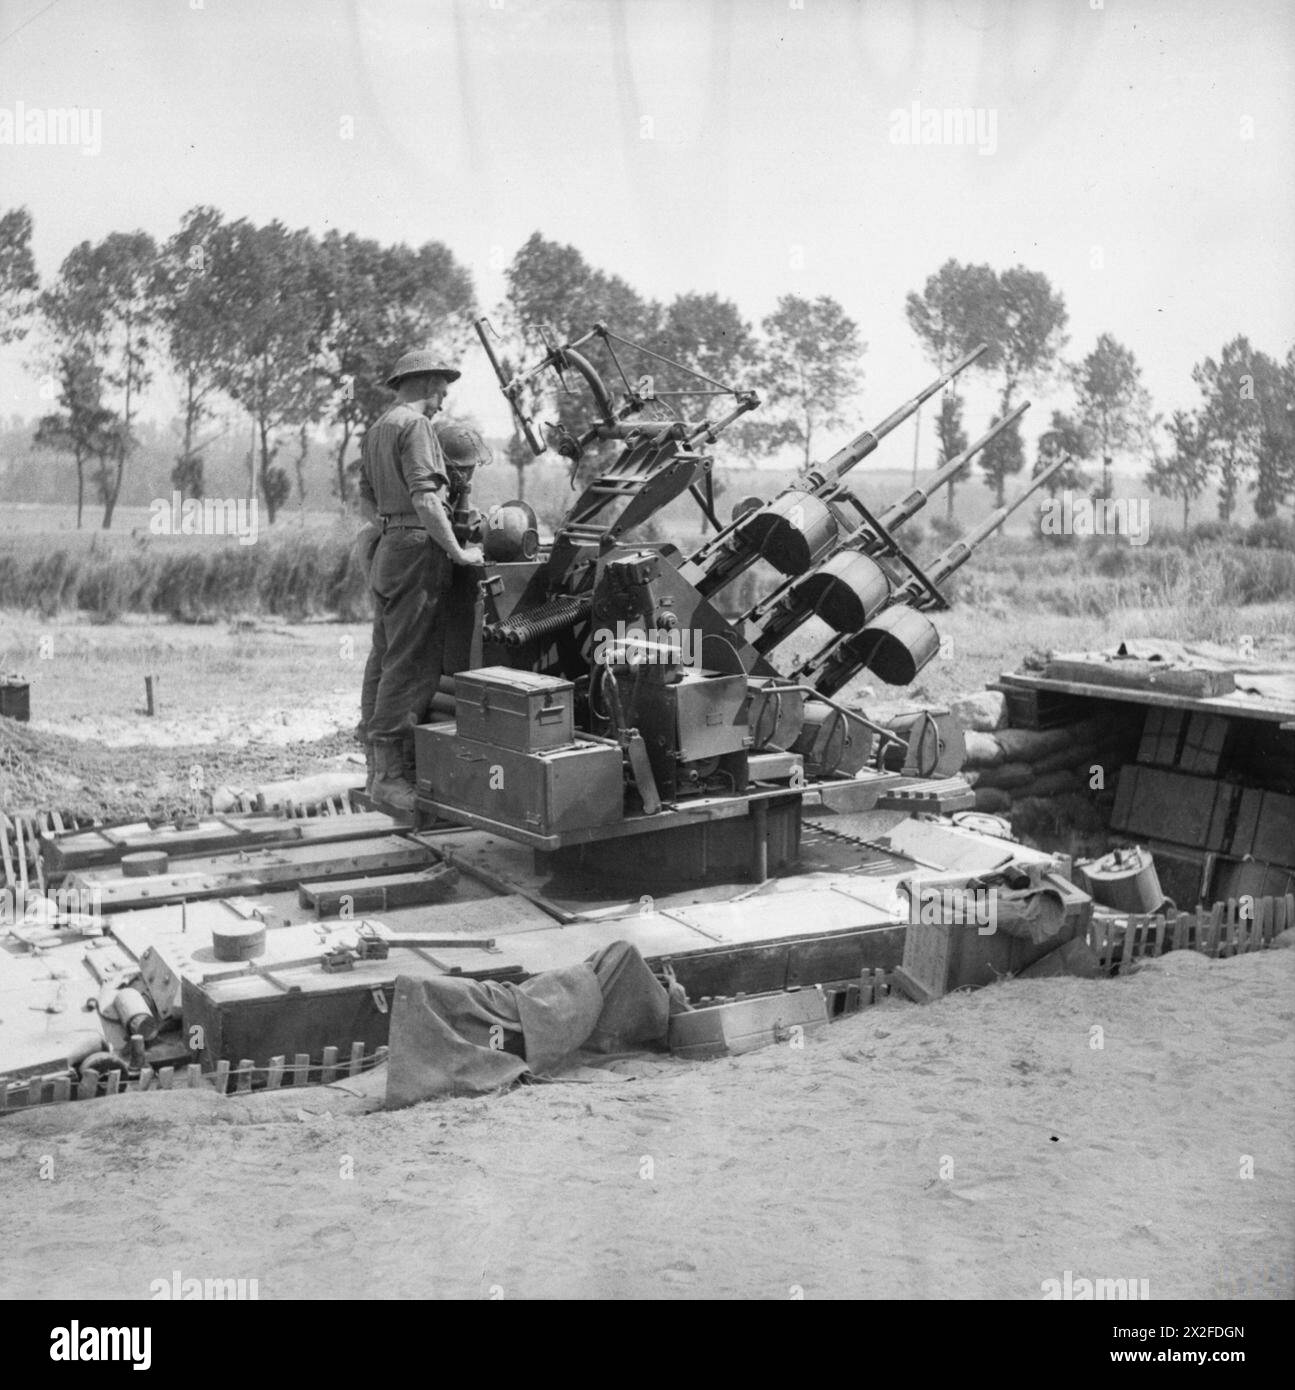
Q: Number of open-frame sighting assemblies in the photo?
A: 1